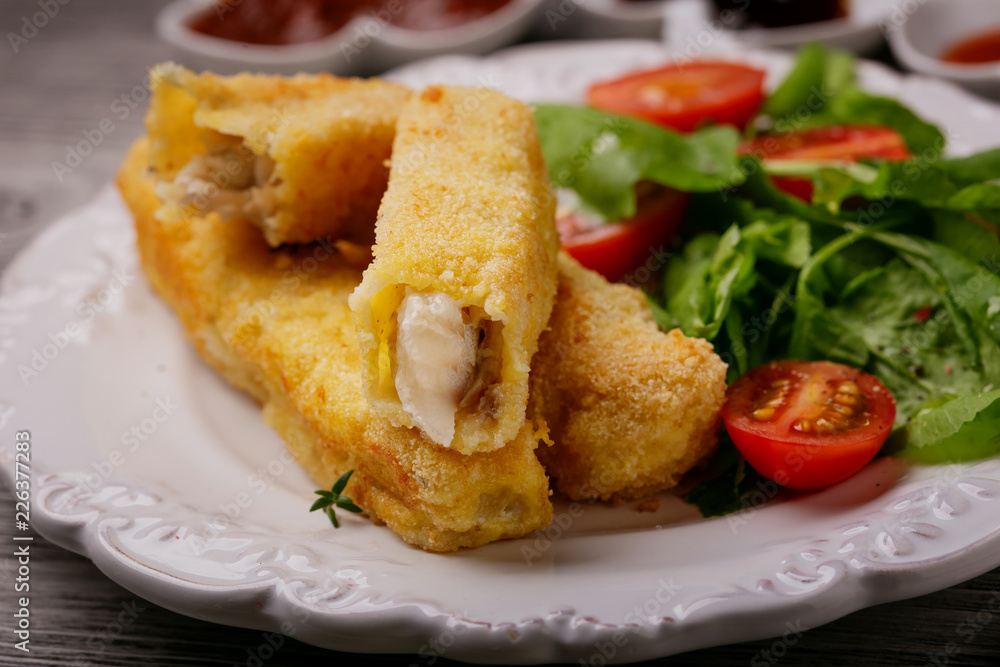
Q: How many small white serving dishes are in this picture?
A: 4